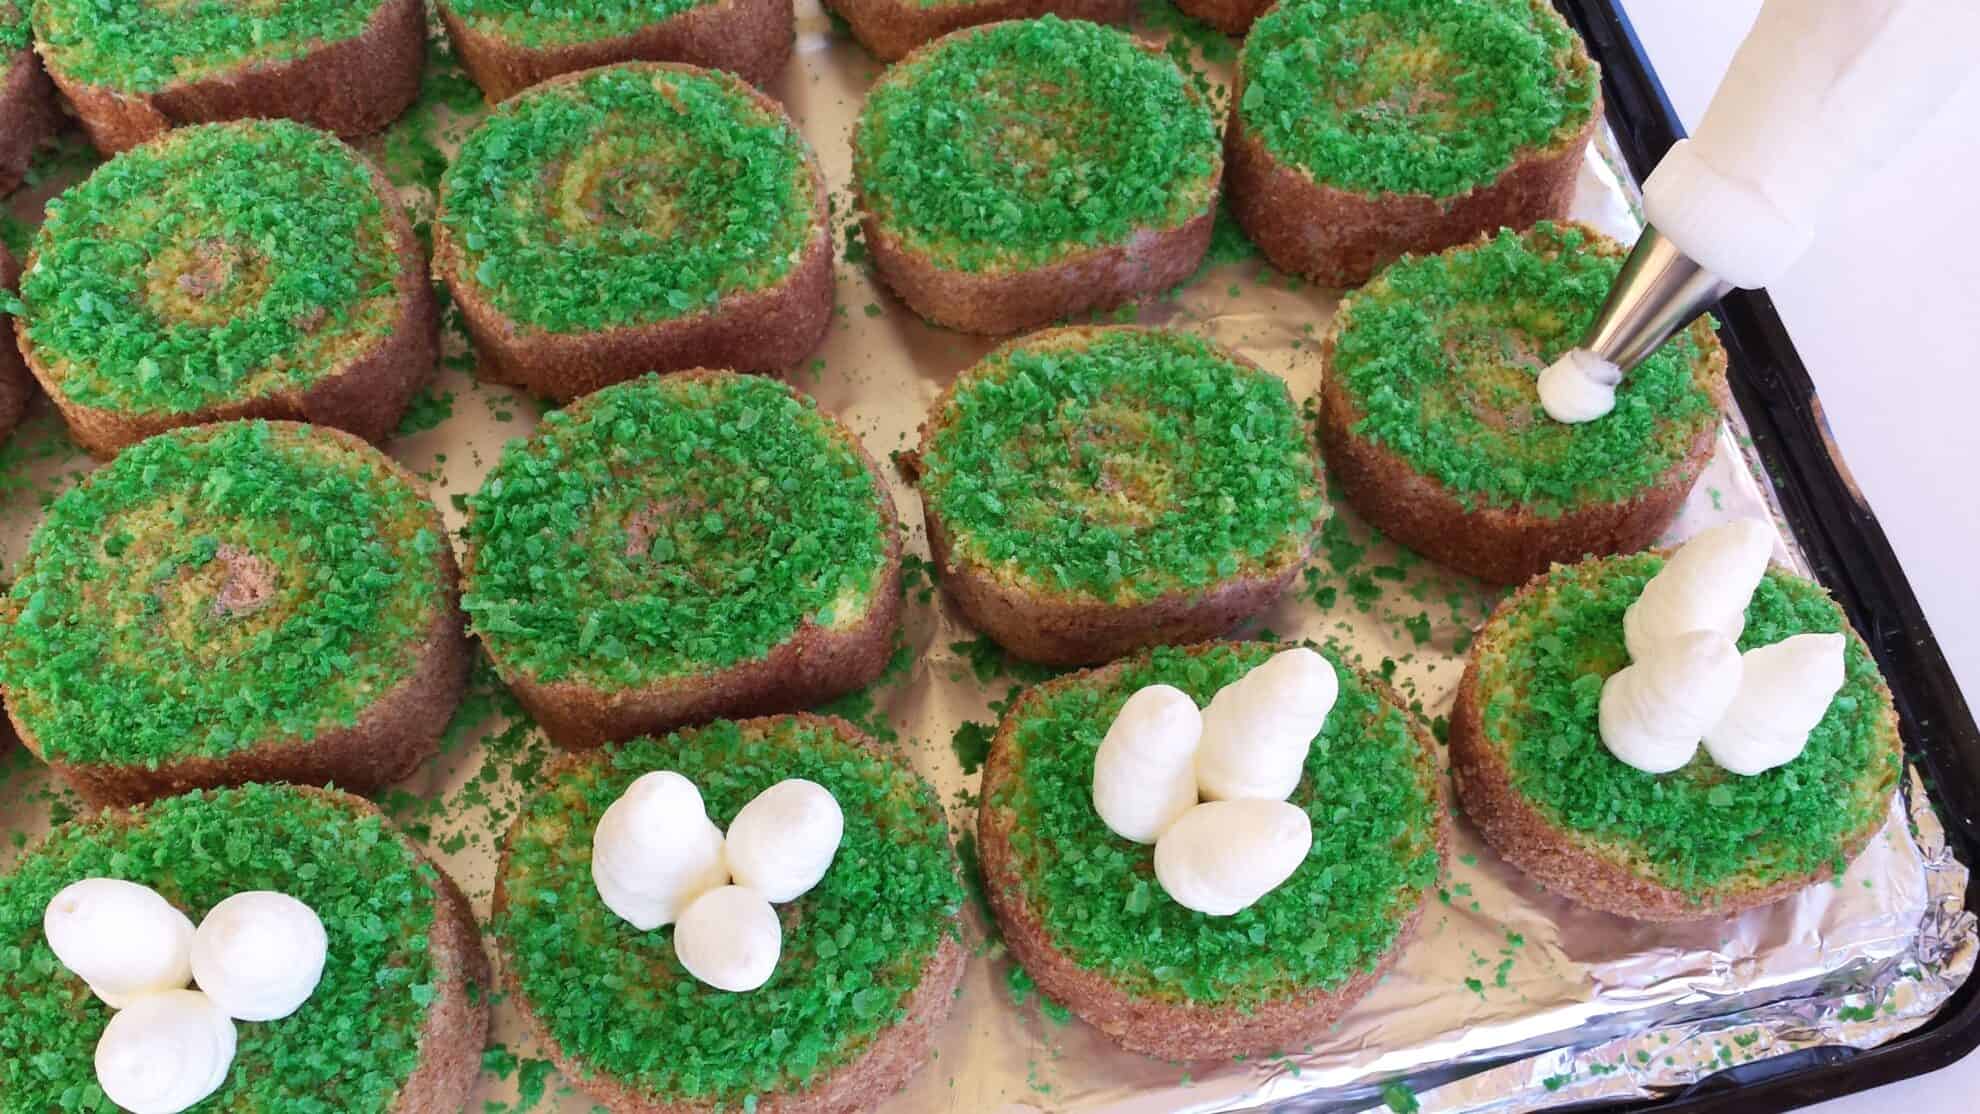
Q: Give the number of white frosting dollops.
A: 13